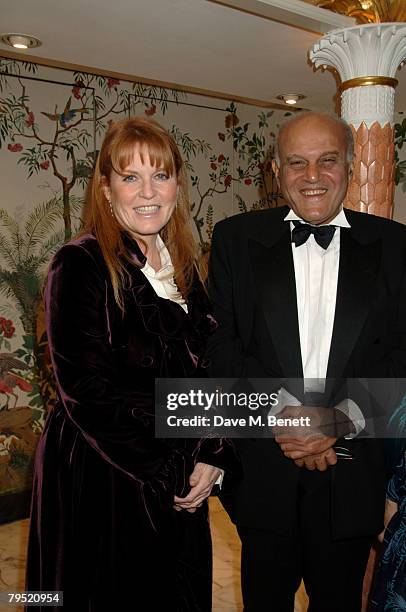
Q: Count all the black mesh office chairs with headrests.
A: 0